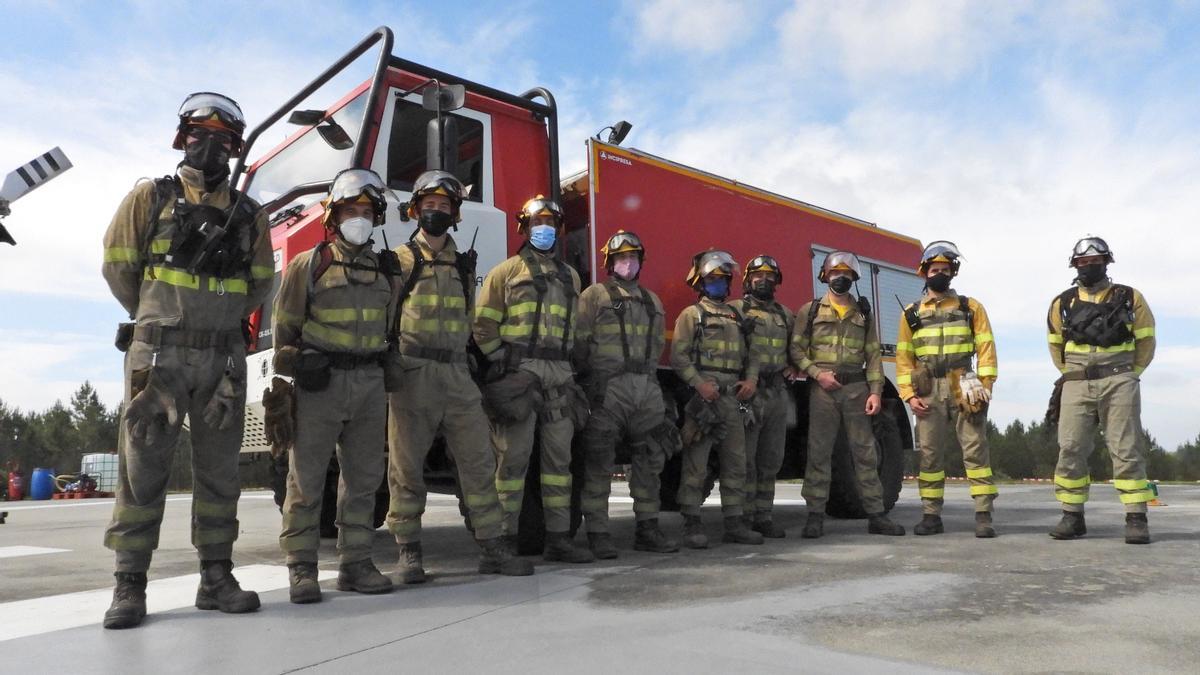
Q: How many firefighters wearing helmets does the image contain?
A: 10